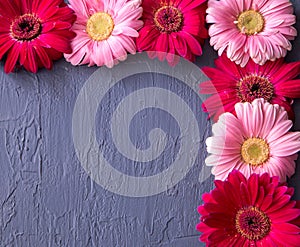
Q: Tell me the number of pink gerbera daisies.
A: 3